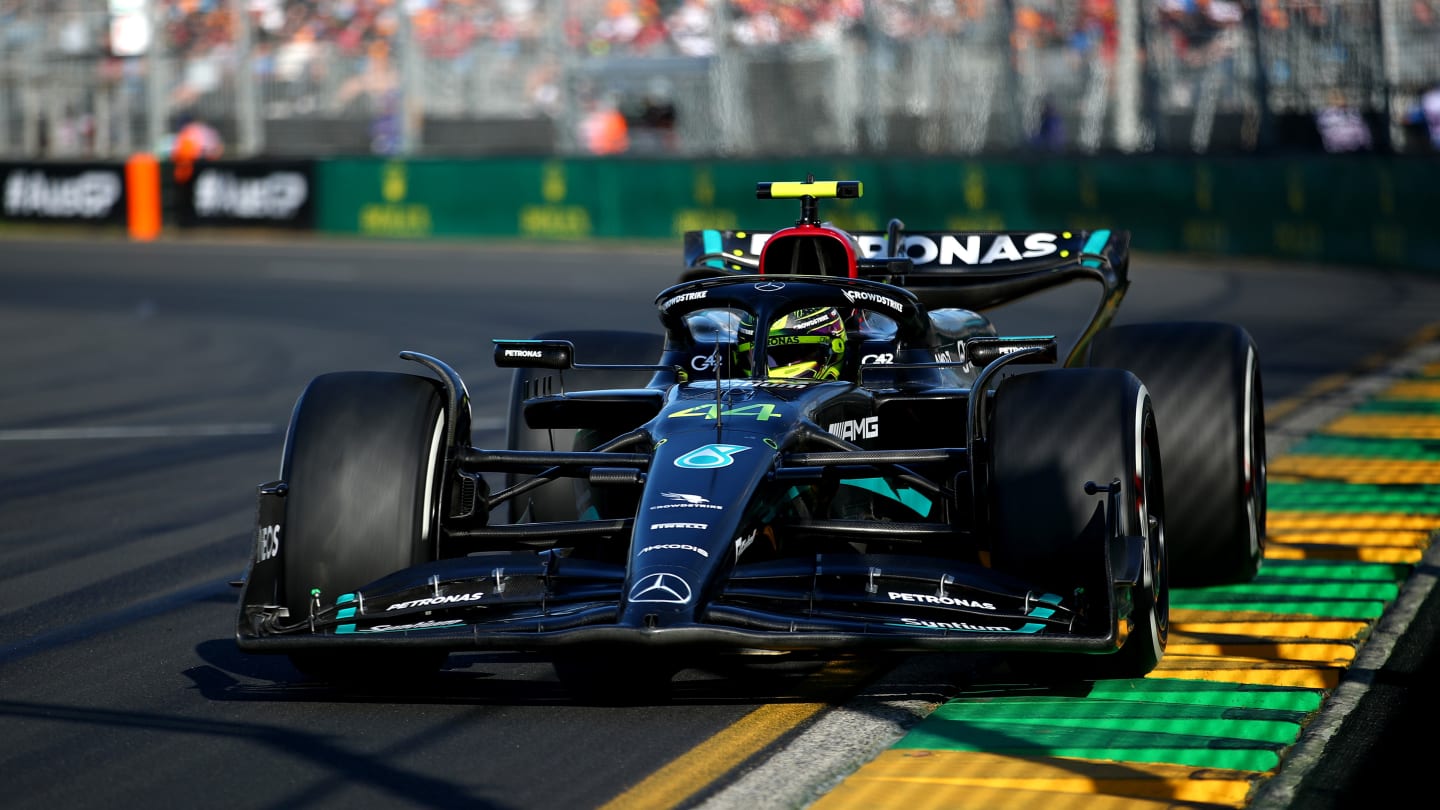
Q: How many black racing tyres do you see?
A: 4